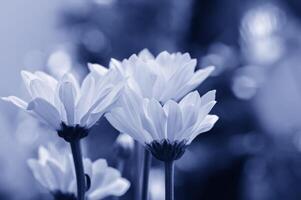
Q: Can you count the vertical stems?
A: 3